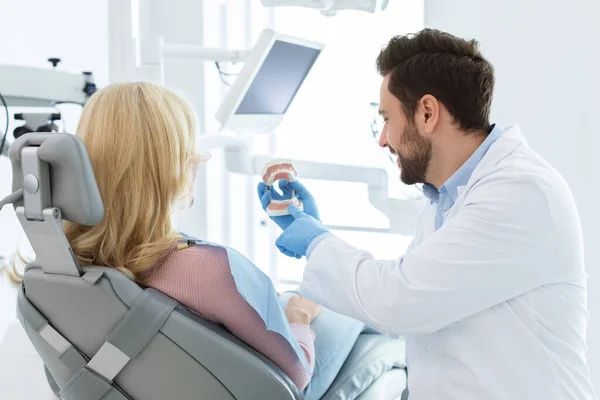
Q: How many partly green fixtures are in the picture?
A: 0